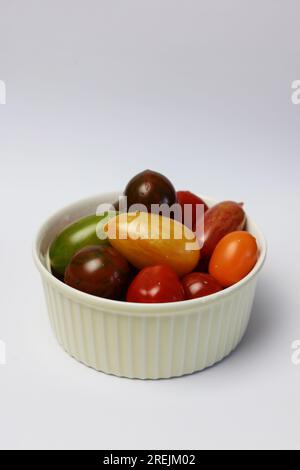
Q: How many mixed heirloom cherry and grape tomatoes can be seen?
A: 9